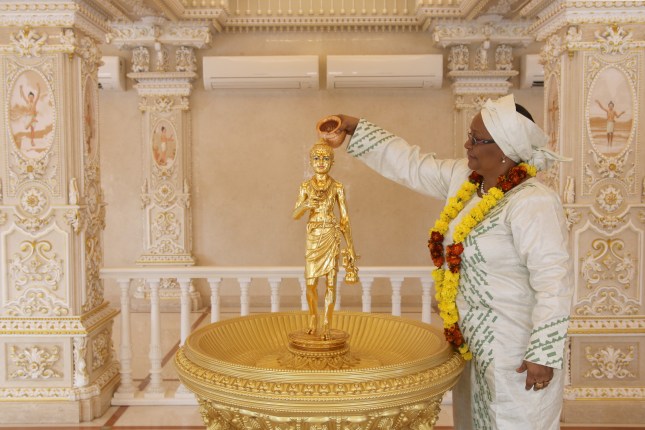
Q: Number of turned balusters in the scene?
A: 11